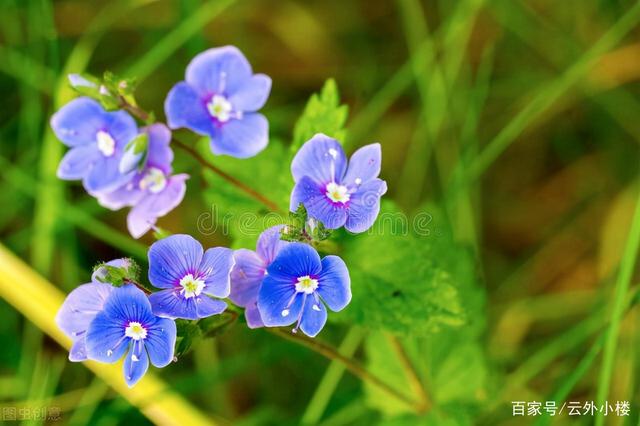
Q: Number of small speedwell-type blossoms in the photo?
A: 9